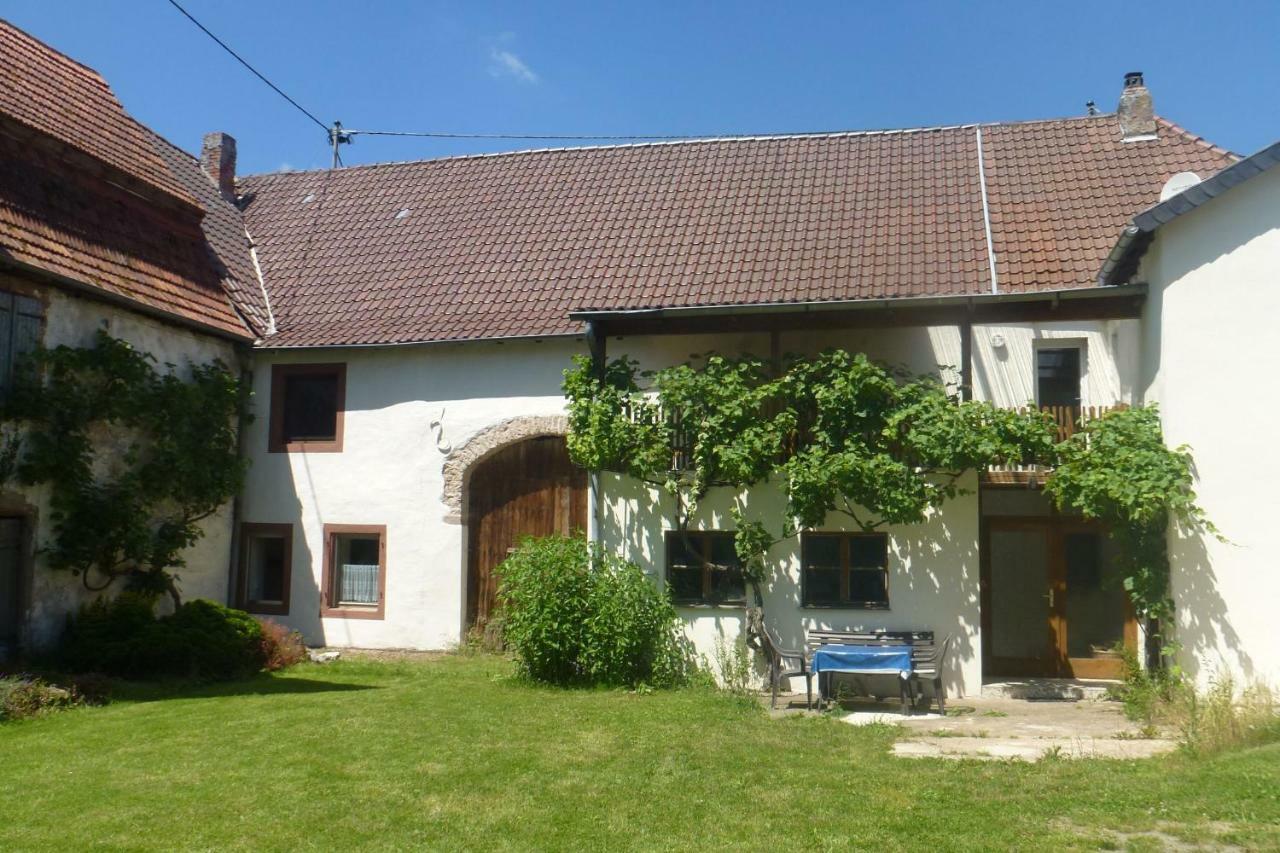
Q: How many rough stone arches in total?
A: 1